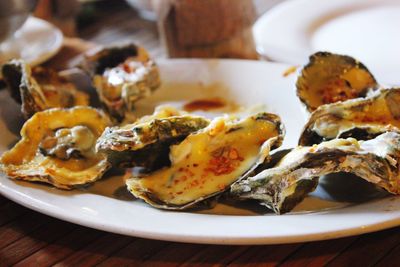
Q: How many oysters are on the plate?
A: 8